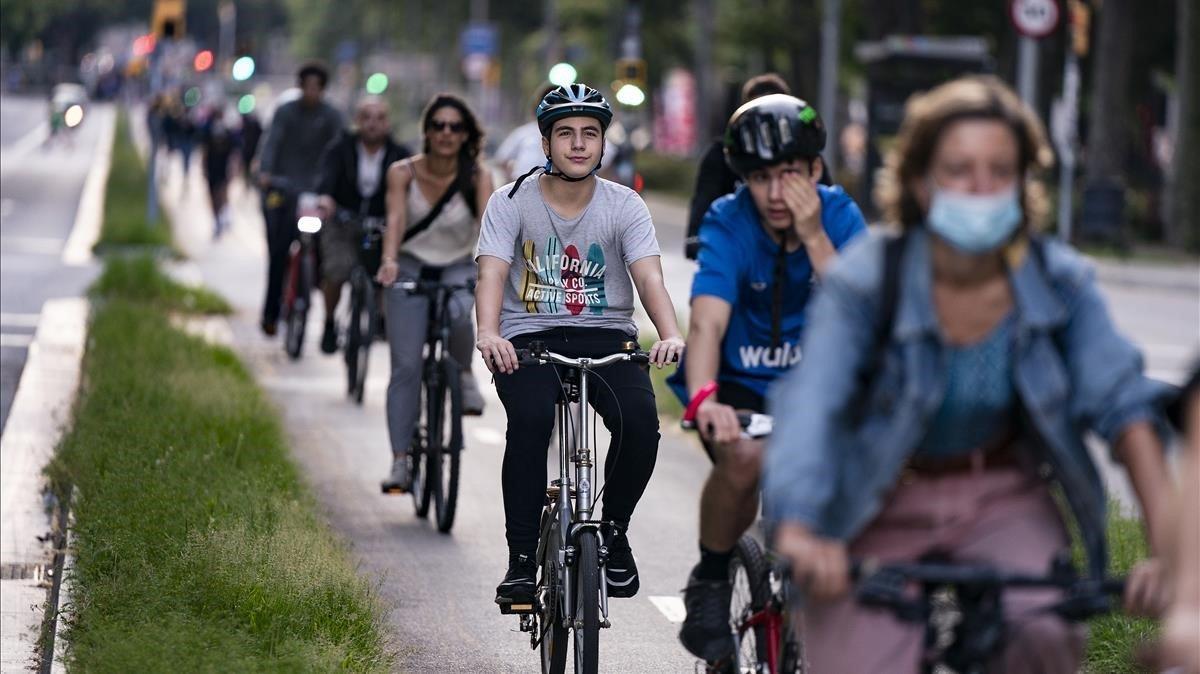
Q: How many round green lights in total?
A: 5